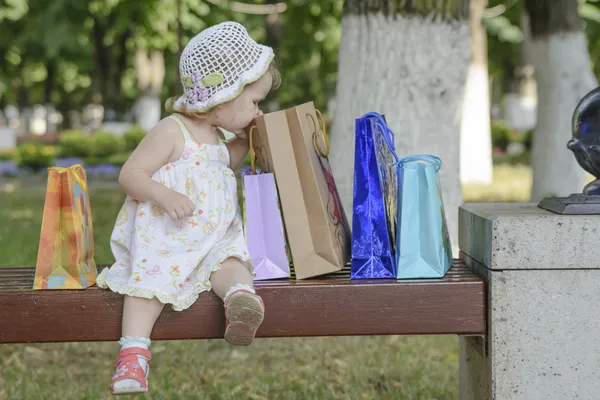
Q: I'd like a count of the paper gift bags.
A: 5